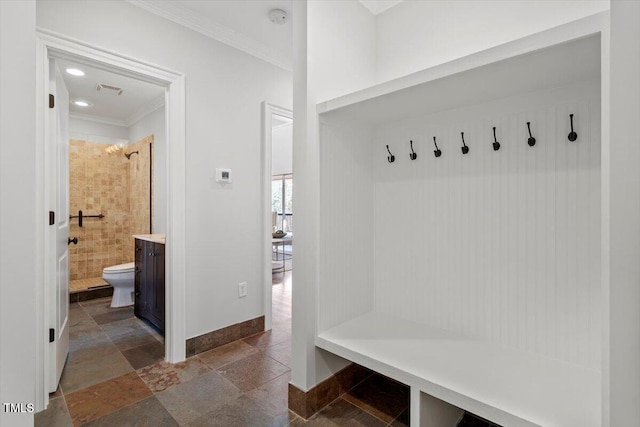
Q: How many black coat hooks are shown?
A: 7